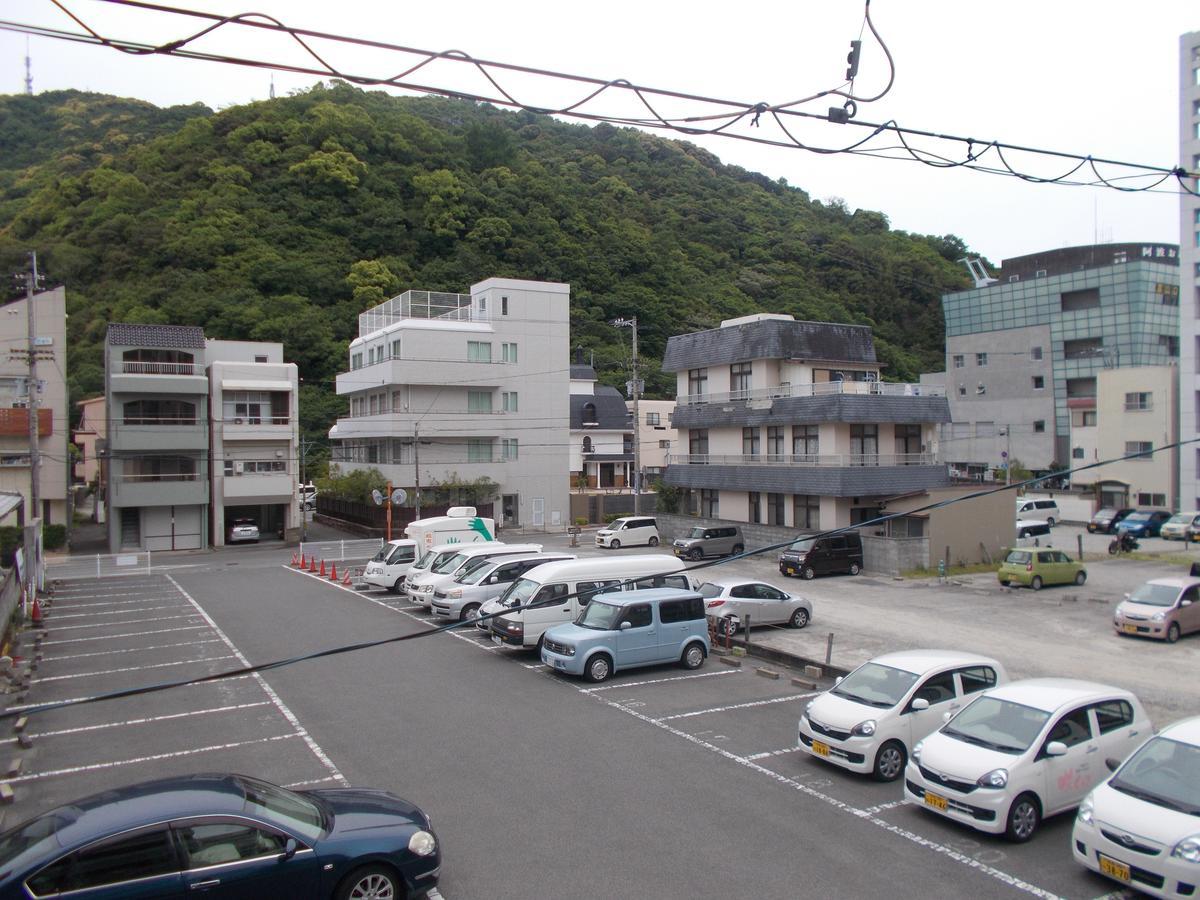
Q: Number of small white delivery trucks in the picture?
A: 1